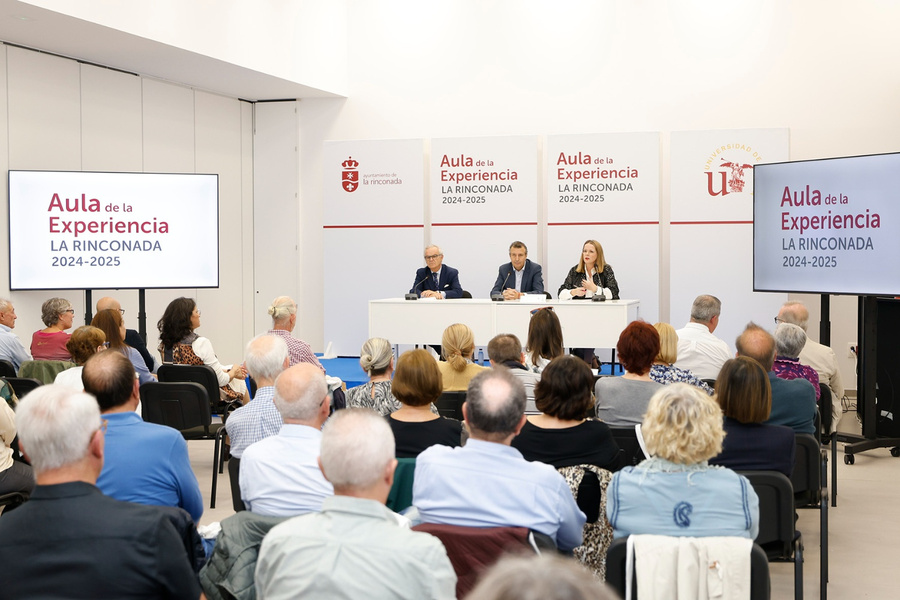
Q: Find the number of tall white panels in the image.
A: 4